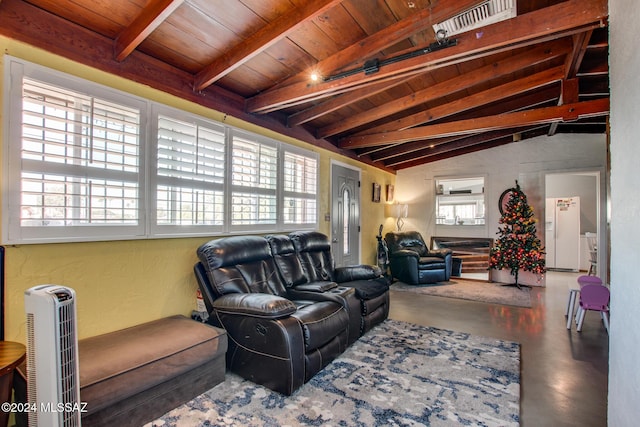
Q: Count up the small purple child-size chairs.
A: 2